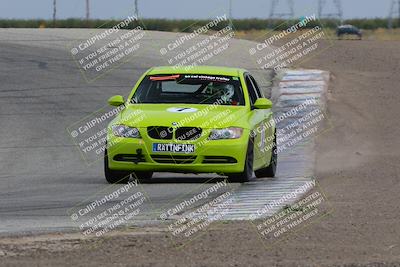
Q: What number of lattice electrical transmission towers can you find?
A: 3